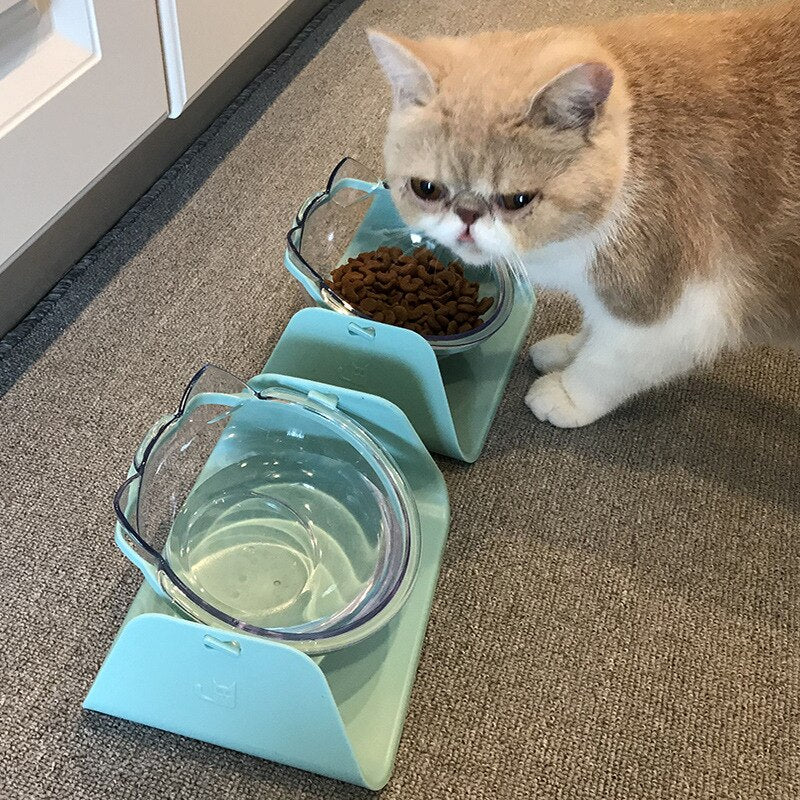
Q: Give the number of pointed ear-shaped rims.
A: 4